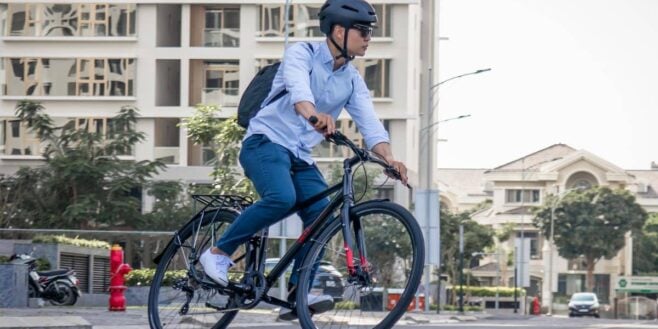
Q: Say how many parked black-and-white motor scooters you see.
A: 1